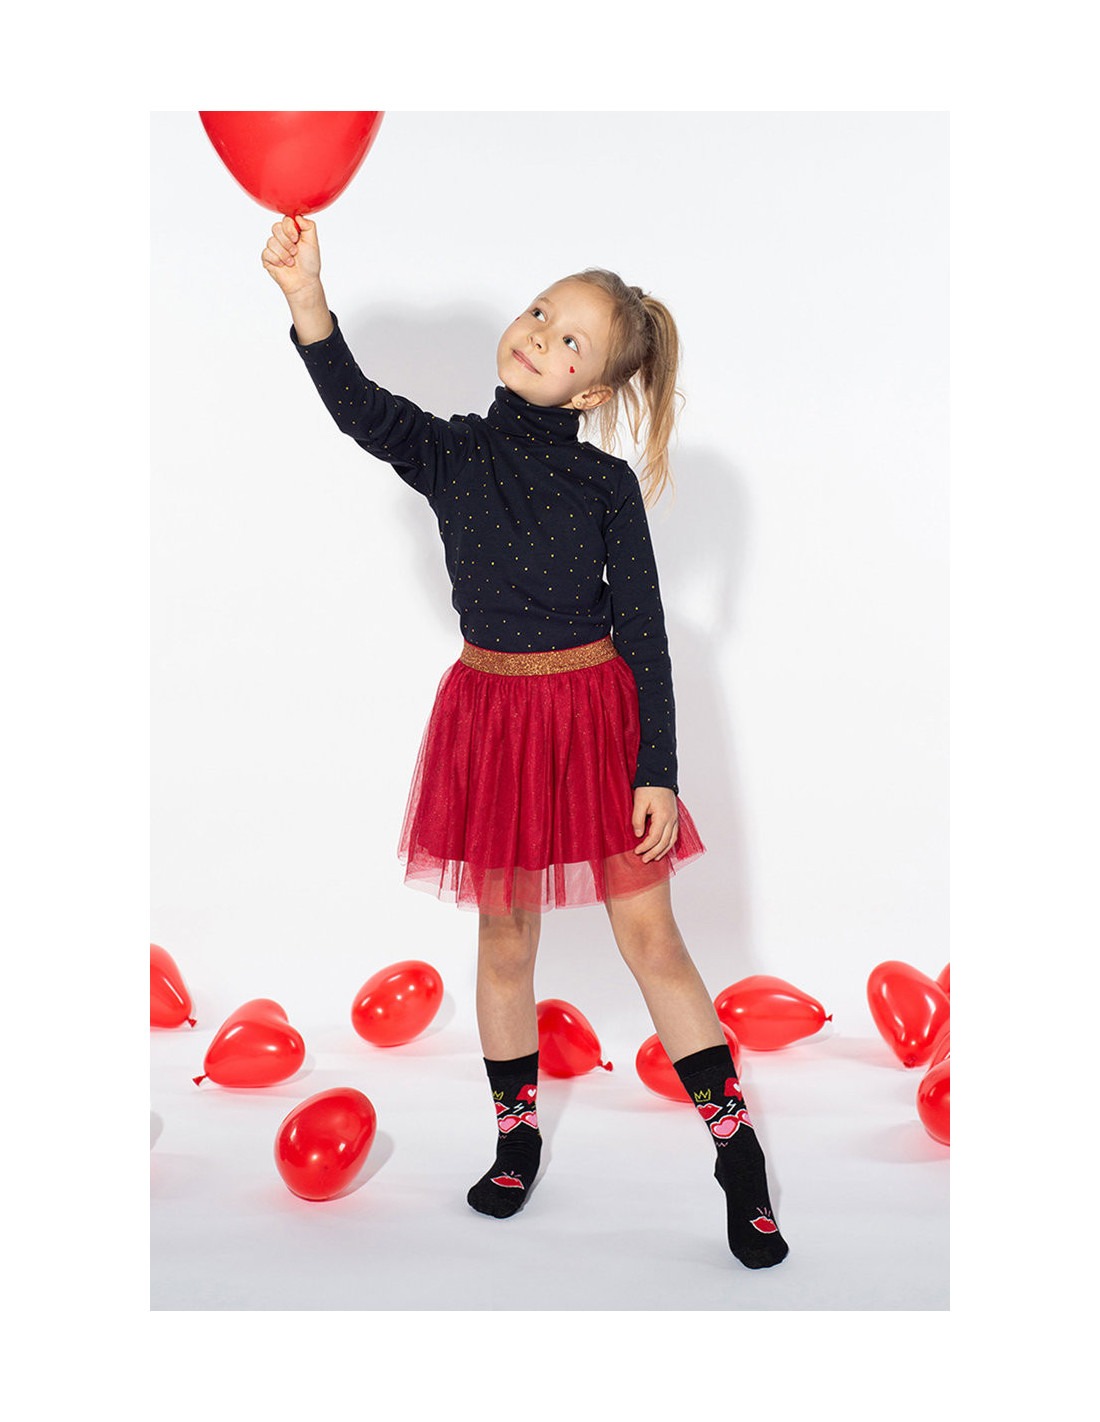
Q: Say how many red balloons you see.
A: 12